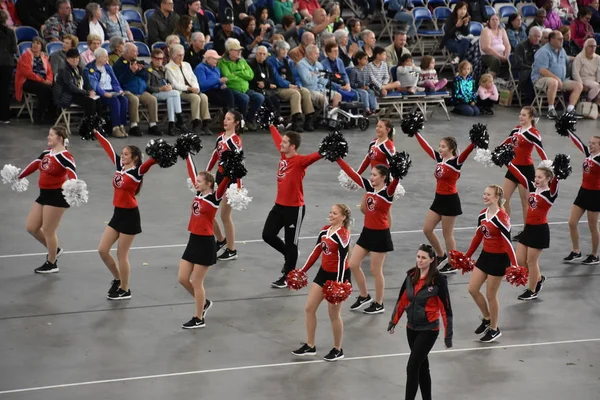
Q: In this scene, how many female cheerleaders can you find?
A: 12